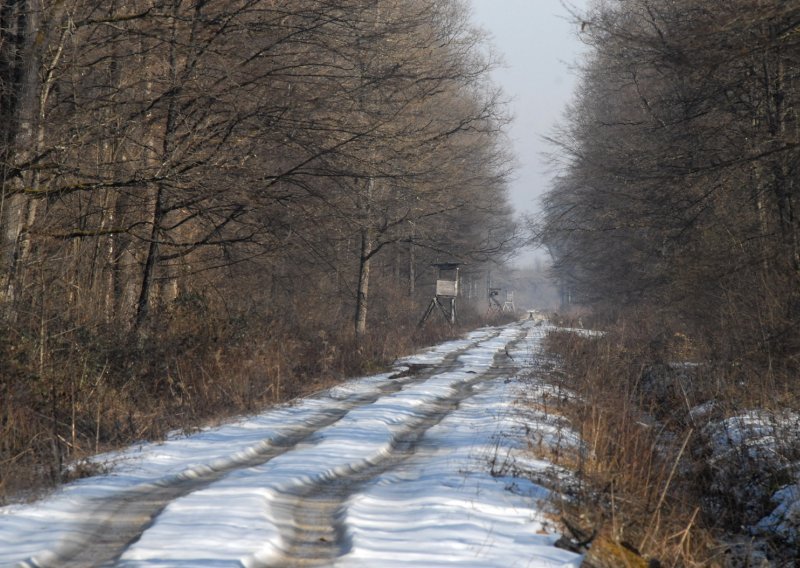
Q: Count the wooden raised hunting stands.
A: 3